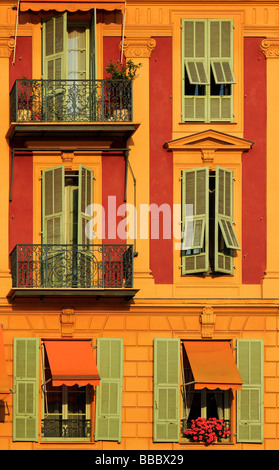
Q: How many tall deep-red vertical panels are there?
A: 4